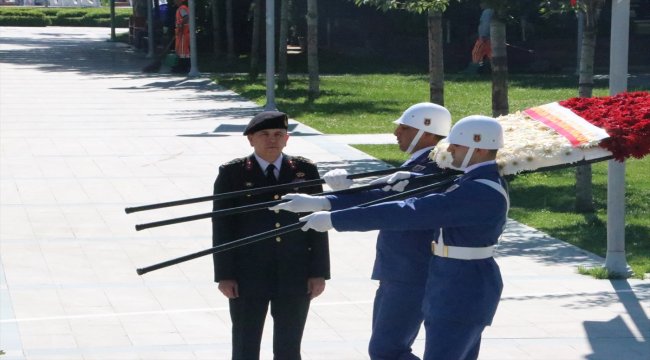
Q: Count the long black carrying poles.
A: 3